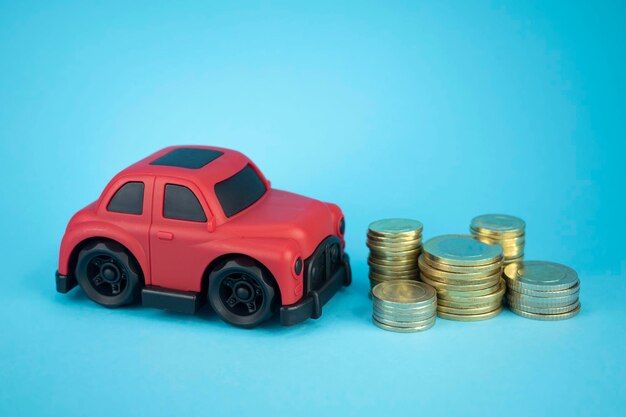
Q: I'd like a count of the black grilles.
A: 1